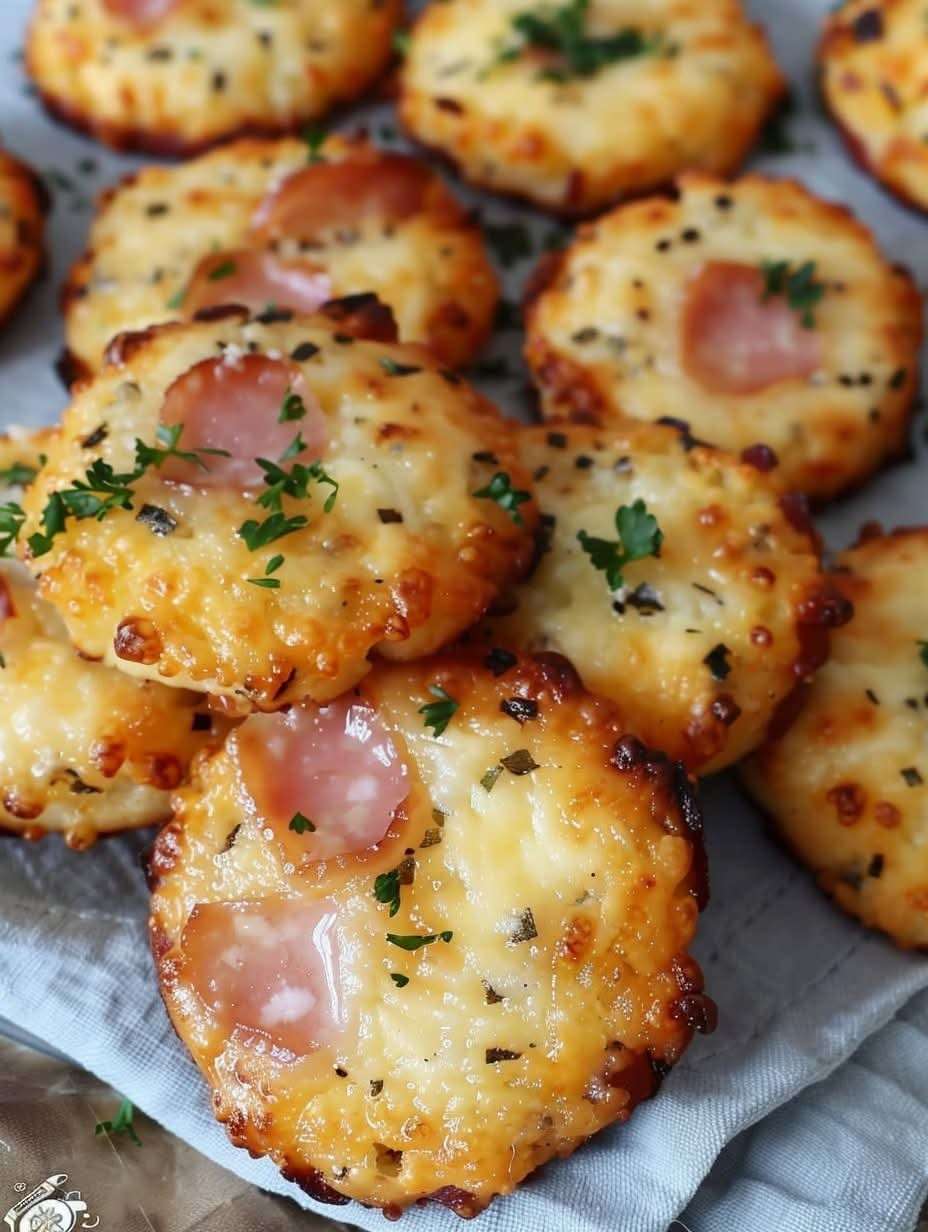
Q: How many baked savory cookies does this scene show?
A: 11